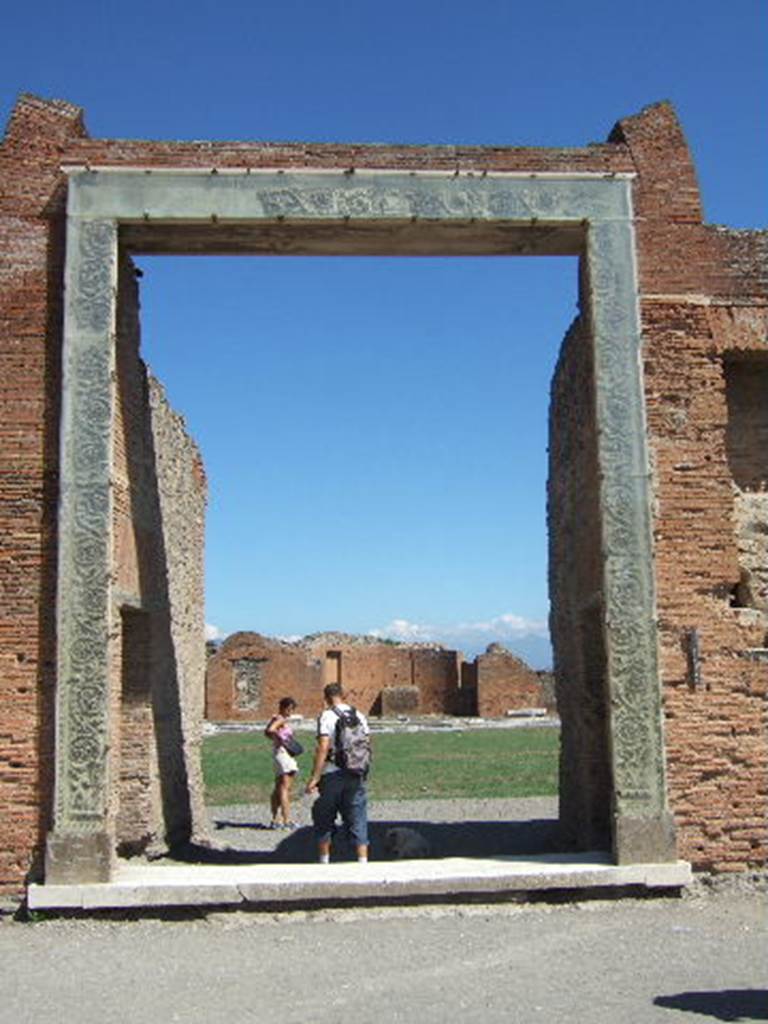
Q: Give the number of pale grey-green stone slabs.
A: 3